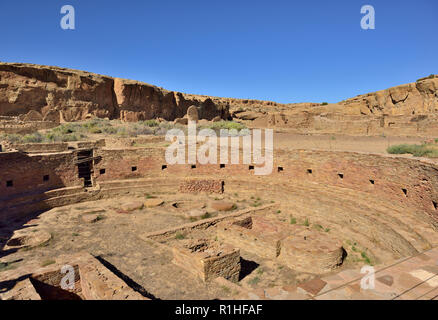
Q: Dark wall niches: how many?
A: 14